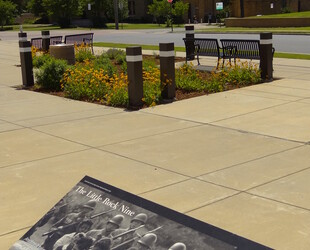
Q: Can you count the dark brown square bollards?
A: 7